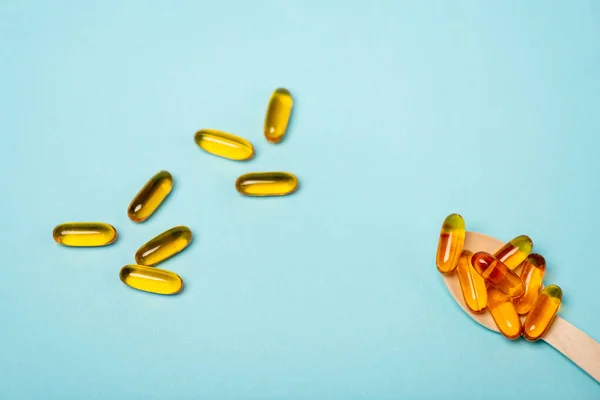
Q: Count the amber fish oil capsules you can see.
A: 14